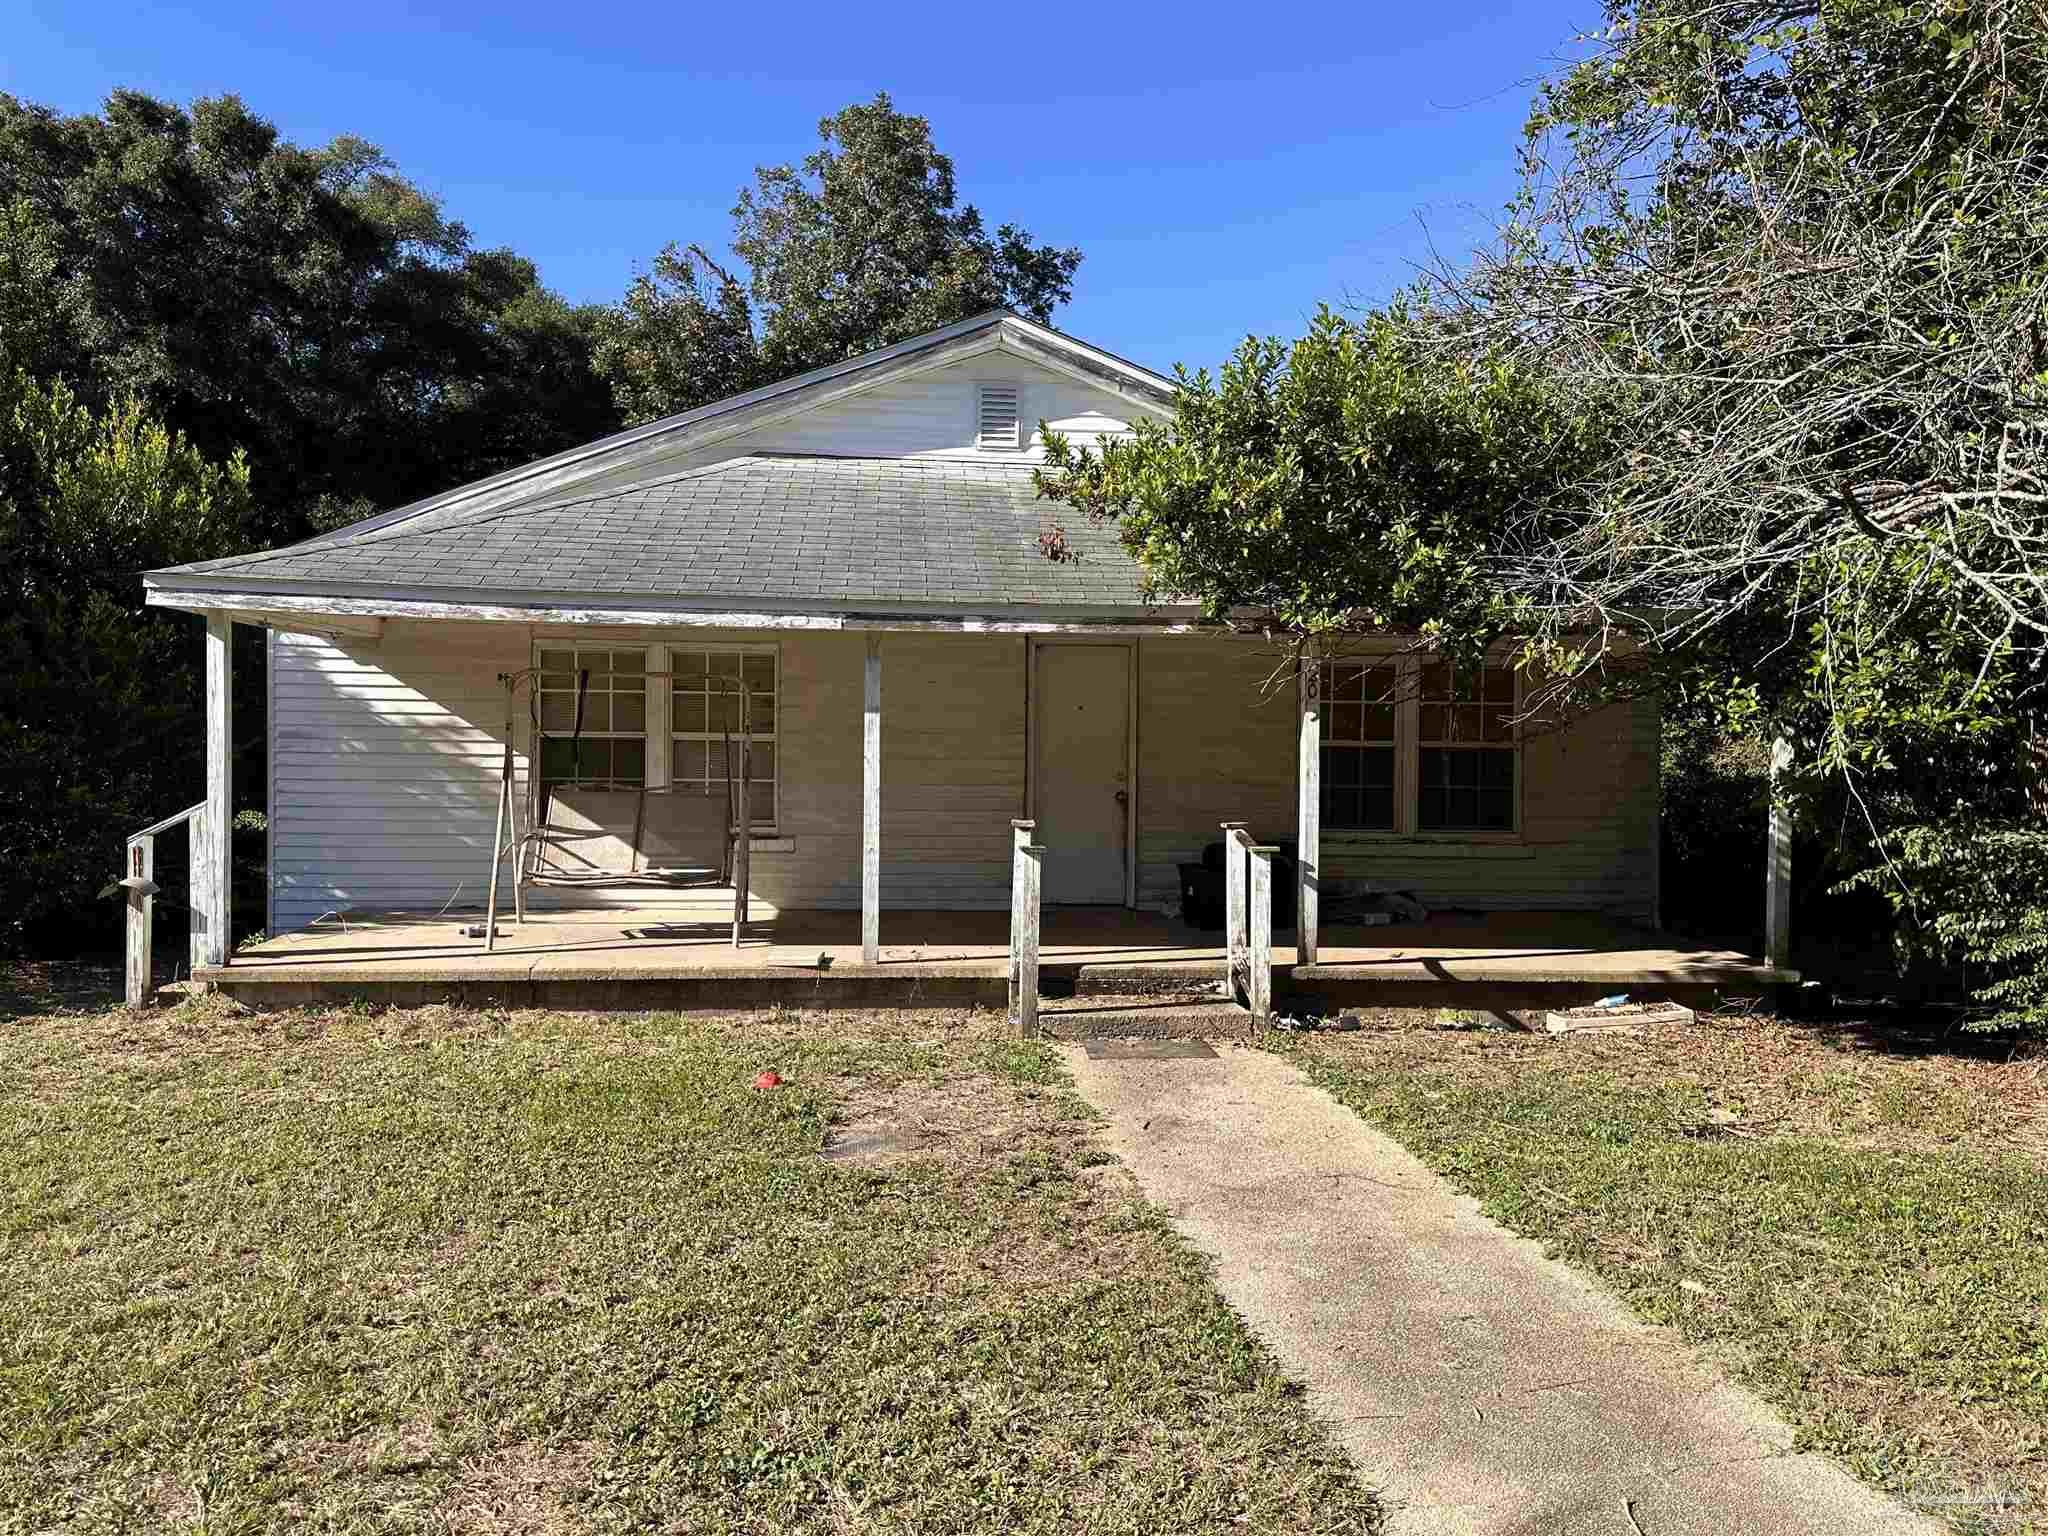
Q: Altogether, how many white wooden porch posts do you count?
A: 4